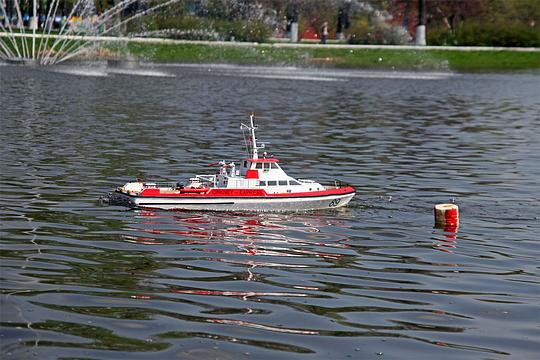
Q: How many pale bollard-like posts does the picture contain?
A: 2